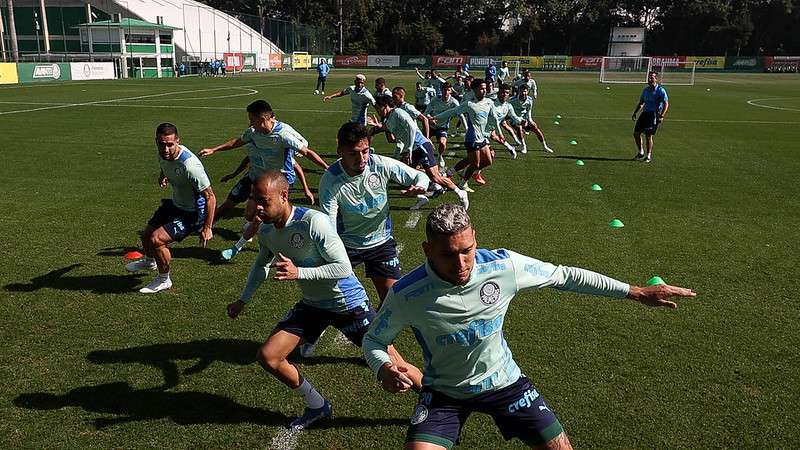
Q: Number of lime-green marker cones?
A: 7